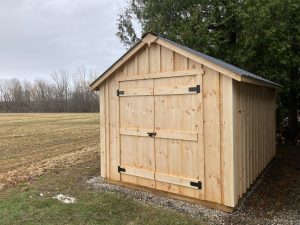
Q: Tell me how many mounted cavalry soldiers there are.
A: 0